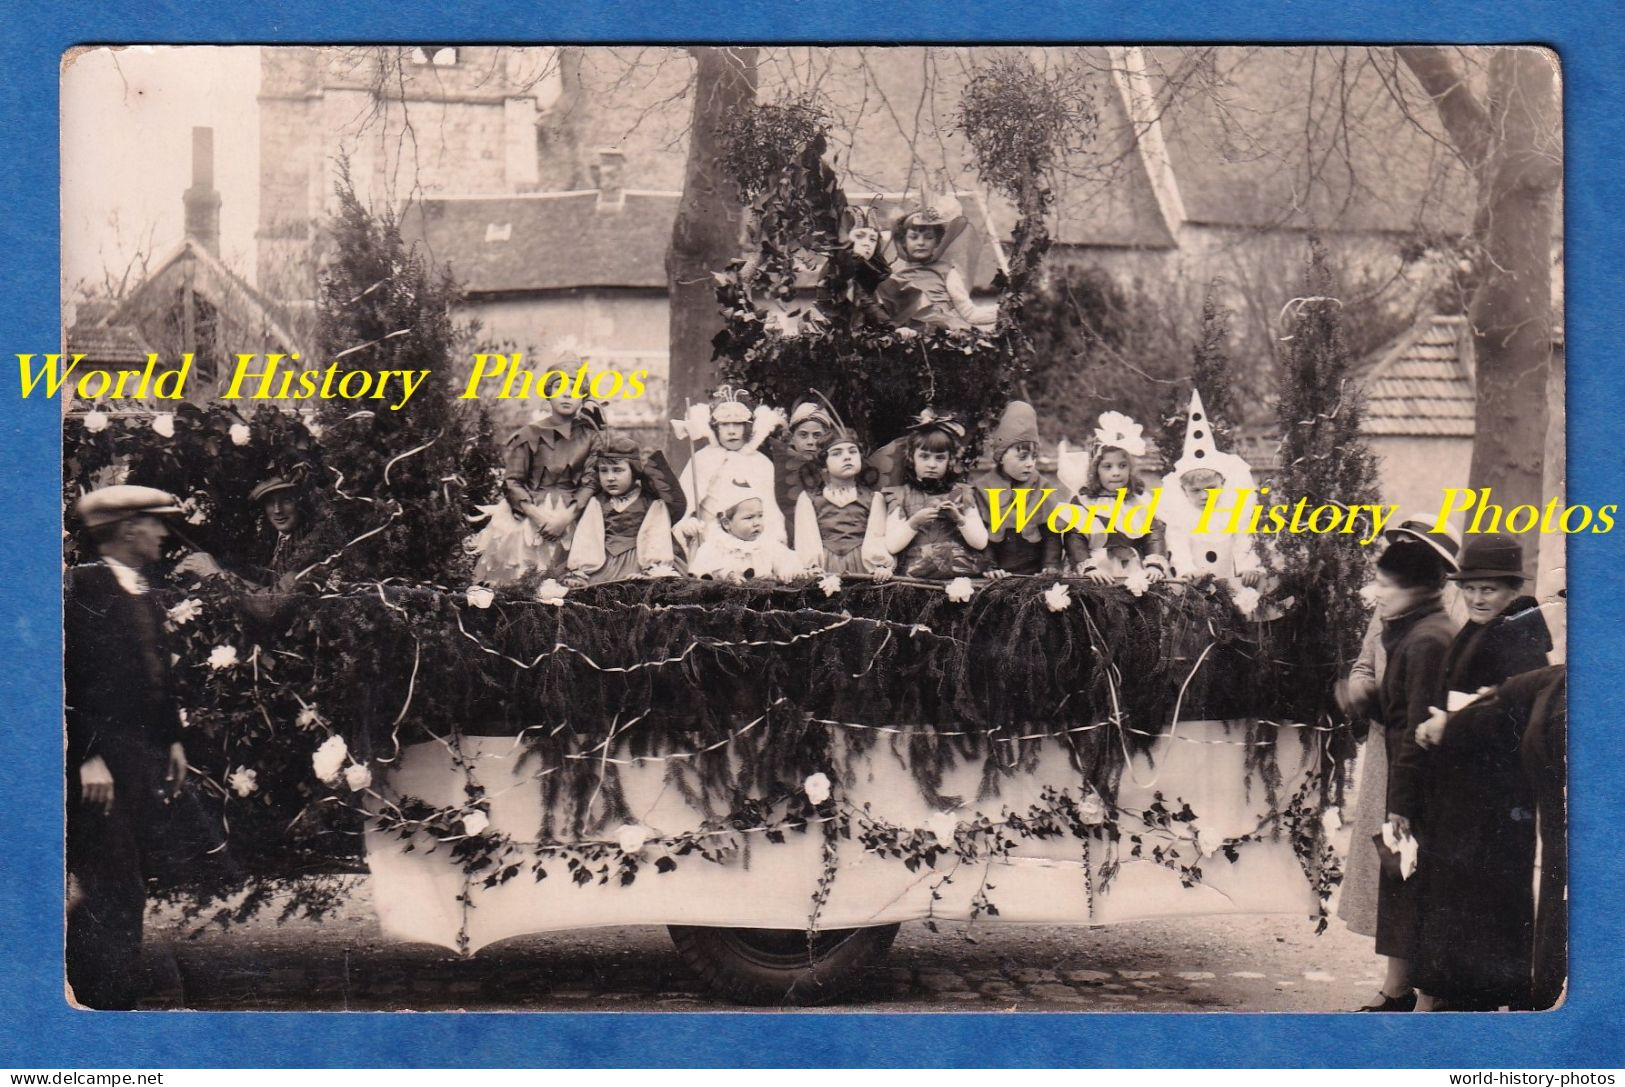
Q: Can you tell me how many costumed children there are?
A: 12